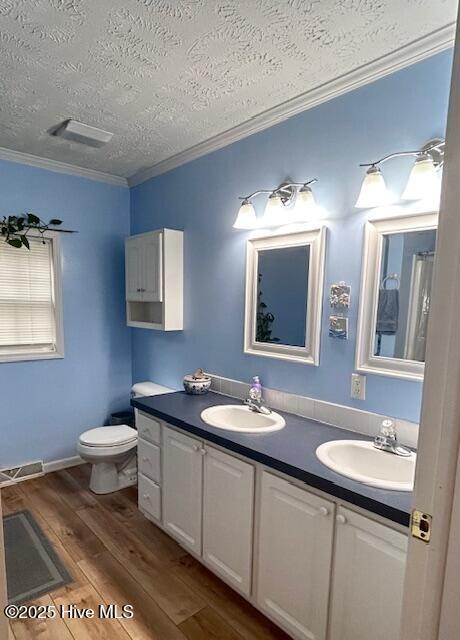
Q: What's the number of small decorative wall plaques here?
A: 2